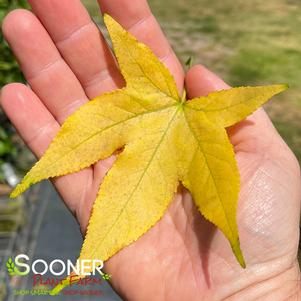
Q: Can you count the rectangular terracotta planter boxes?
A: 0